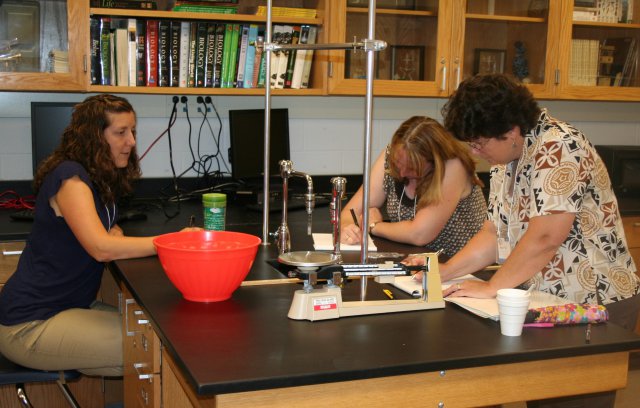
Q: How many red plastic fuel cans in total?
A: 0